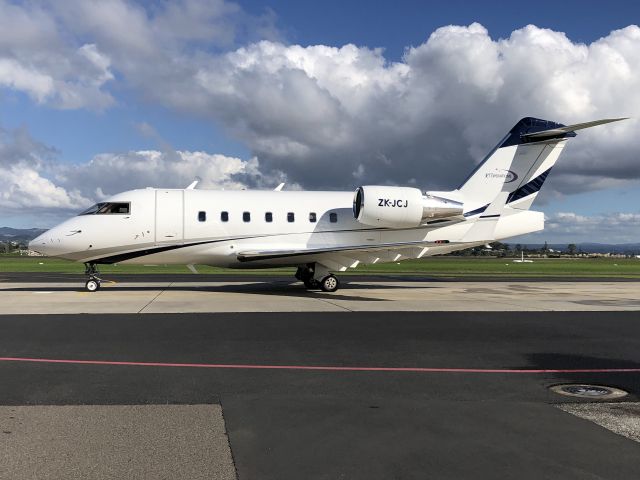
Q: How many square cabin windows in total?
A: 7